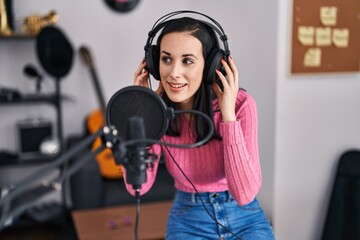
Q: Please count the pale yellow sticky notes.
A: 5